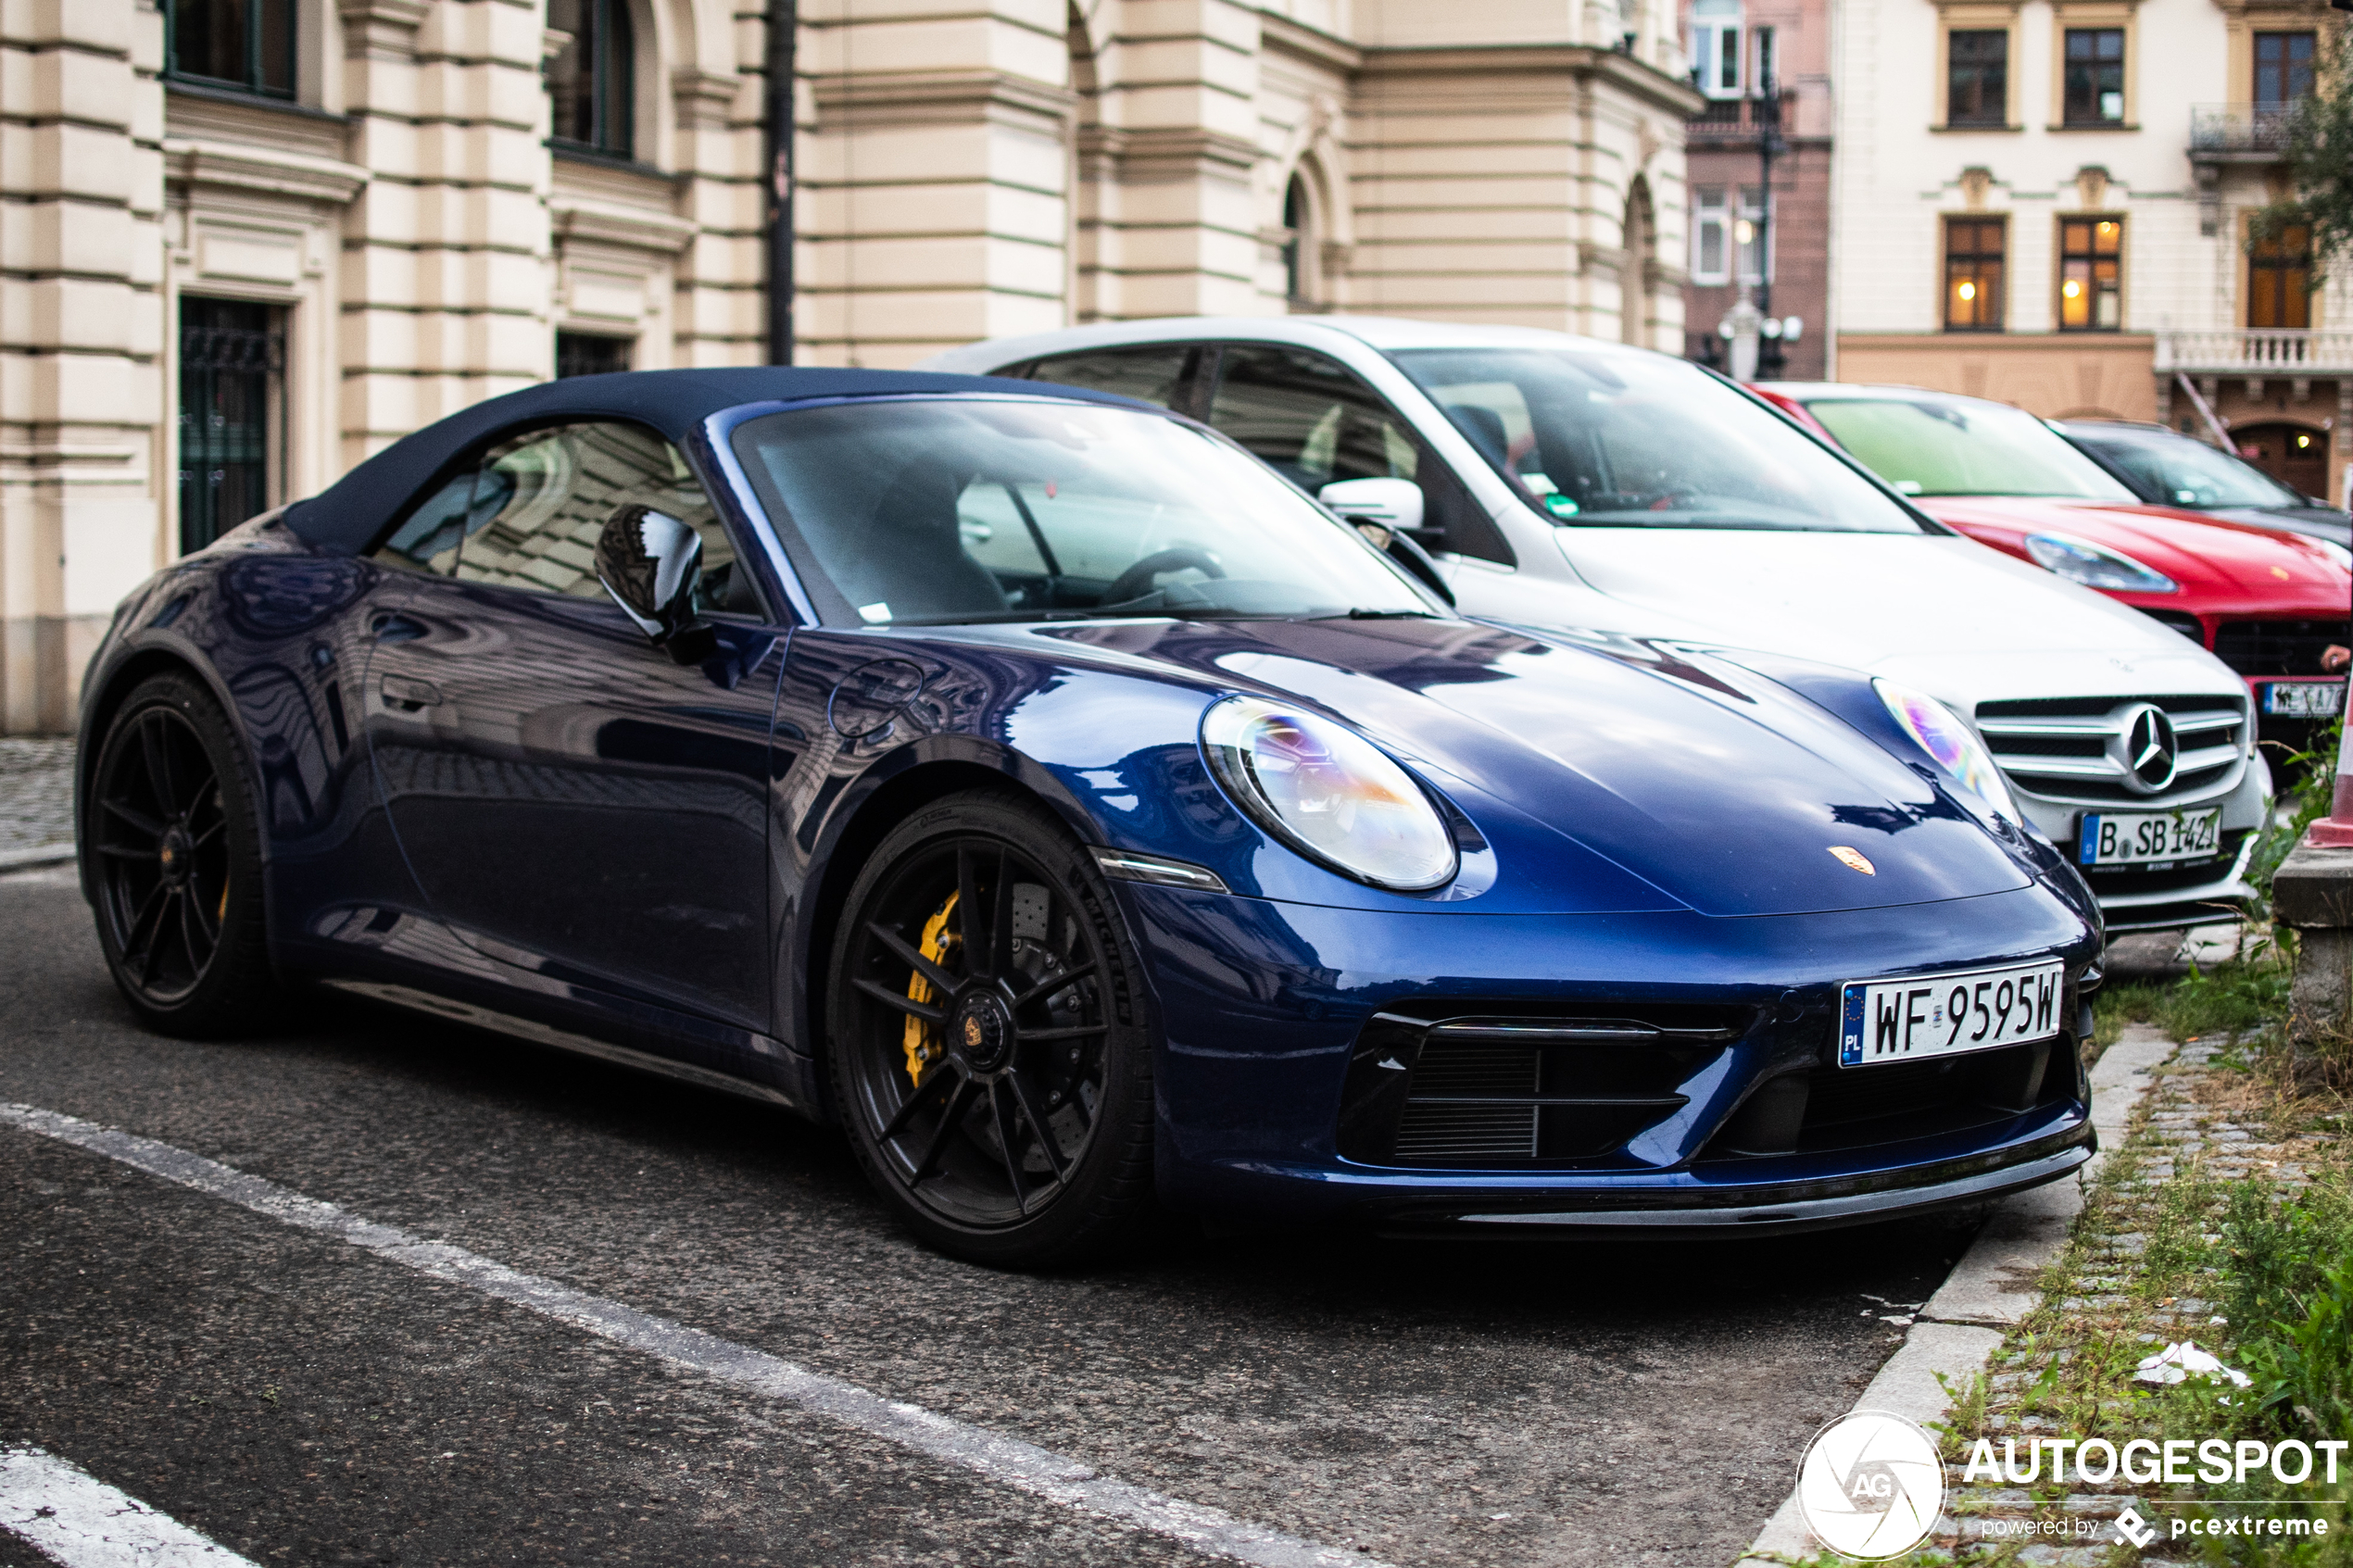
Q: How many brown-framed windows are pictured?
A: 6